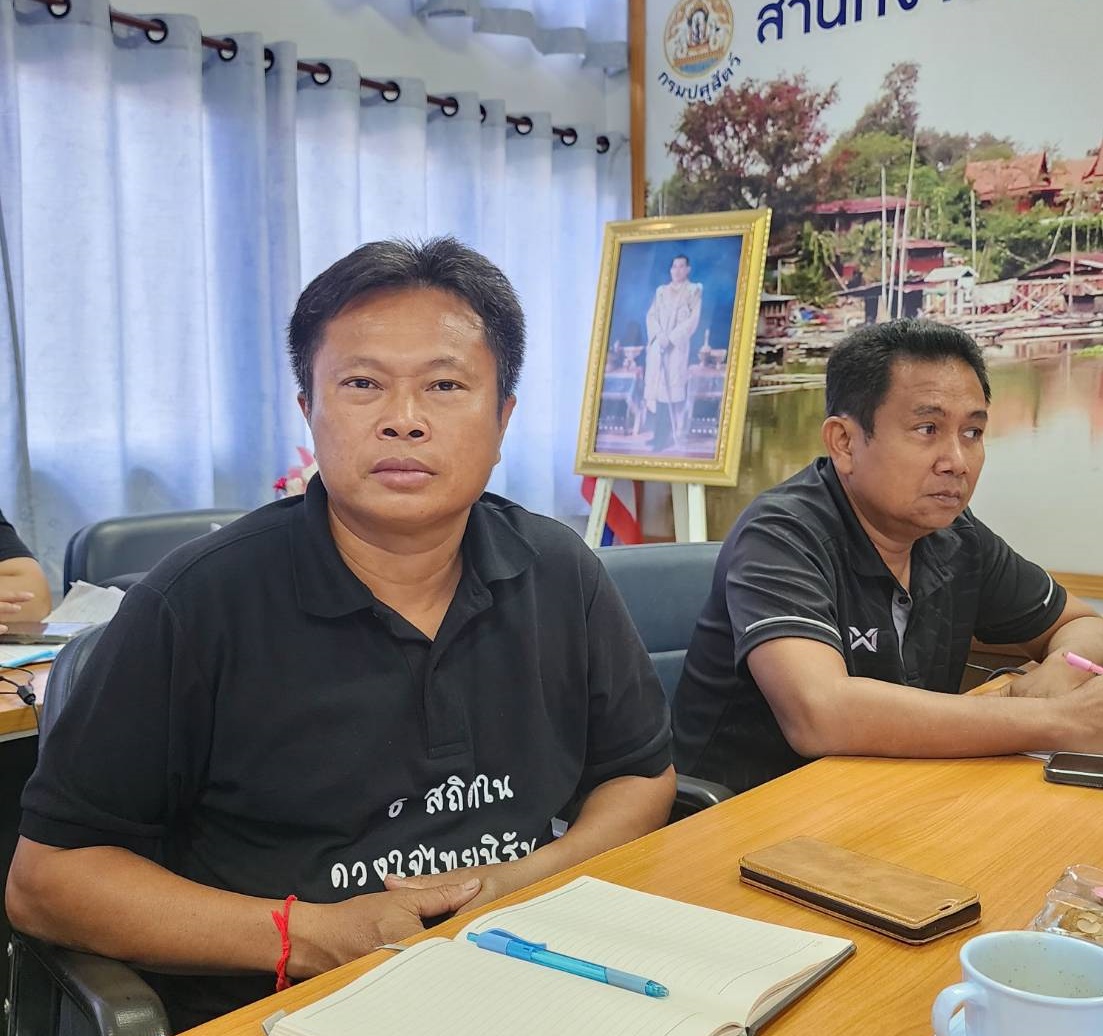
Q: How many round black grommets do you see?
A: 11